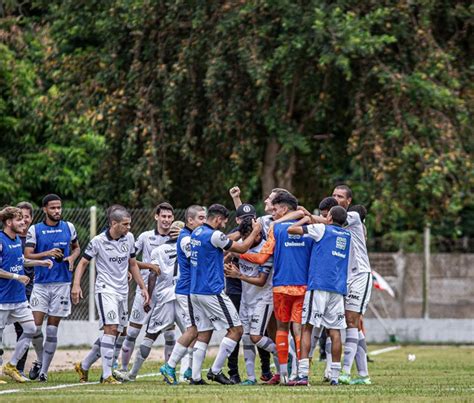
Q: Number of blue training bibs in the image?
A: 6